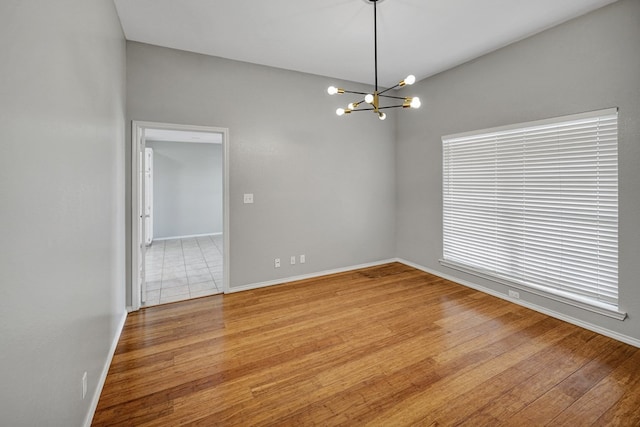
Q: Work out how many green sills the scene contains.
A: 0